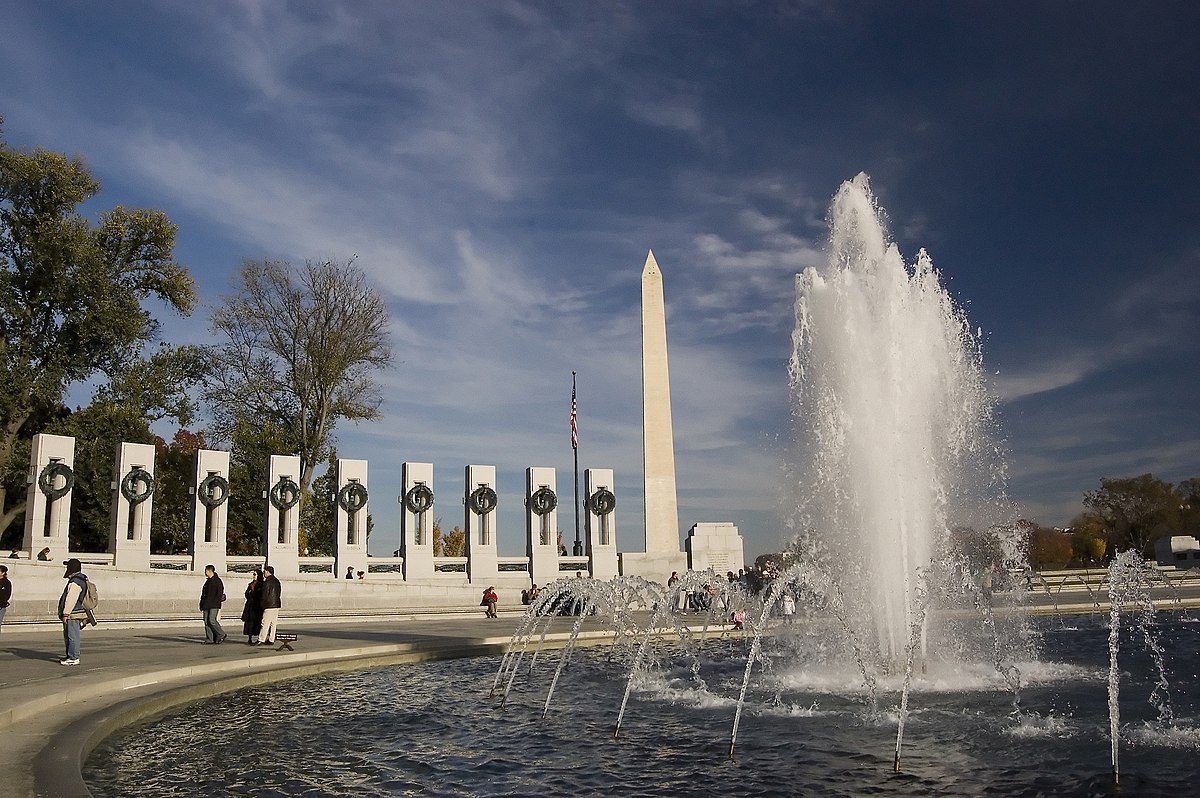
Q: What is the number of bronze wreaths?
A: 9